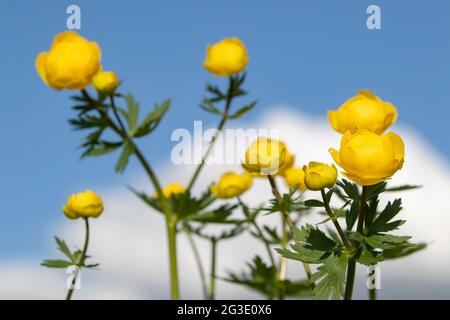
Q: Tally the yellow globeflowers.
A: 11